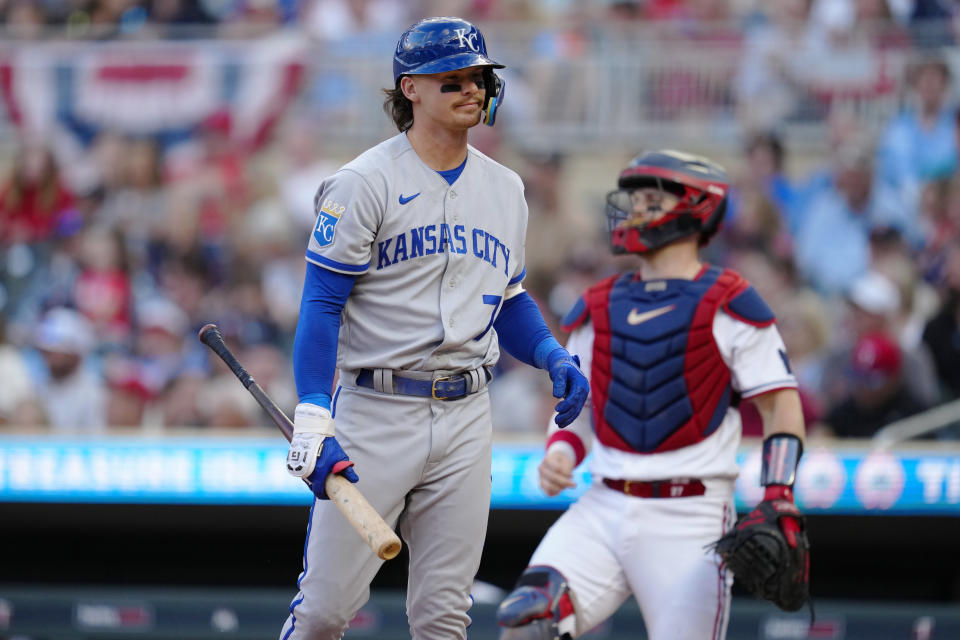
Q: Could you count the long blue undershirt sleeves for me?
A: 2